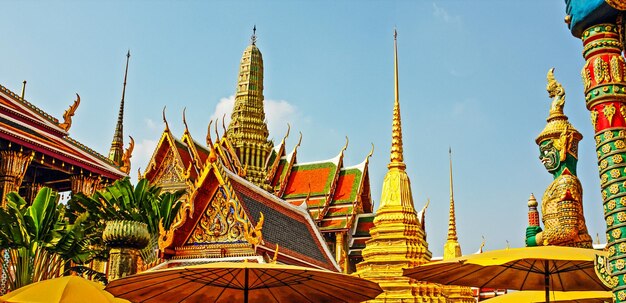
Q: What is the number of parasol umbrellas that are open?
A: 4